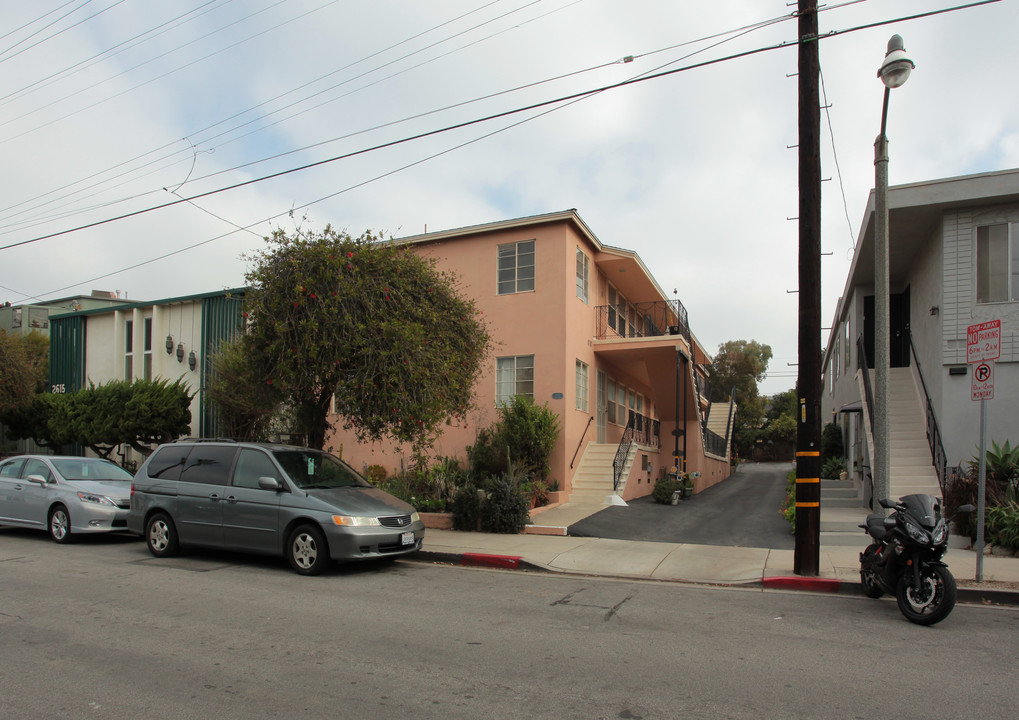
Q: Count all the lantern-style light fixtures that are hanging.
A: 3